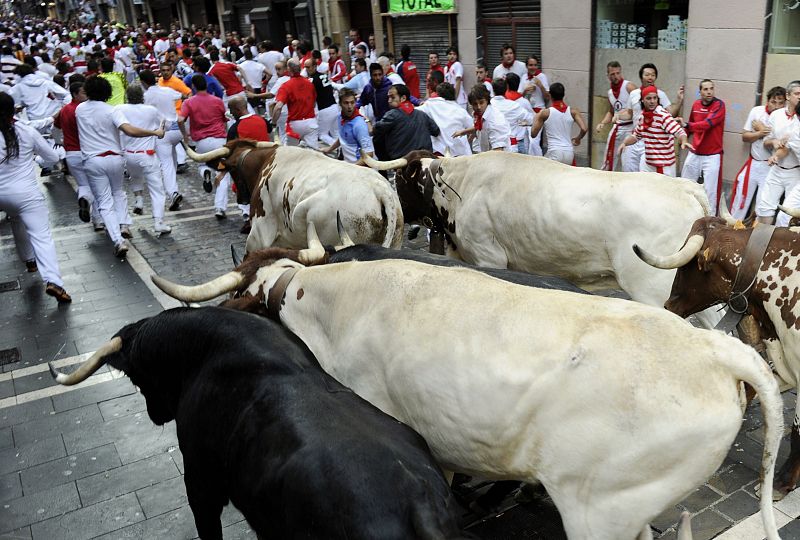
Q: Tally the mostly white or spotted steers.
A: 4